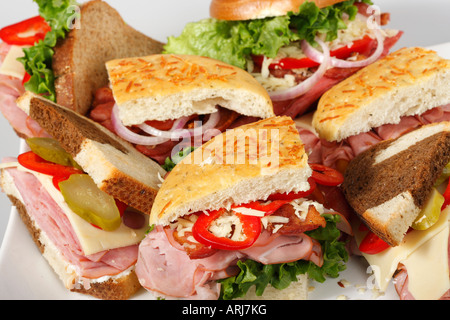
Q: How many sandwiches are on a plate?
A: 7